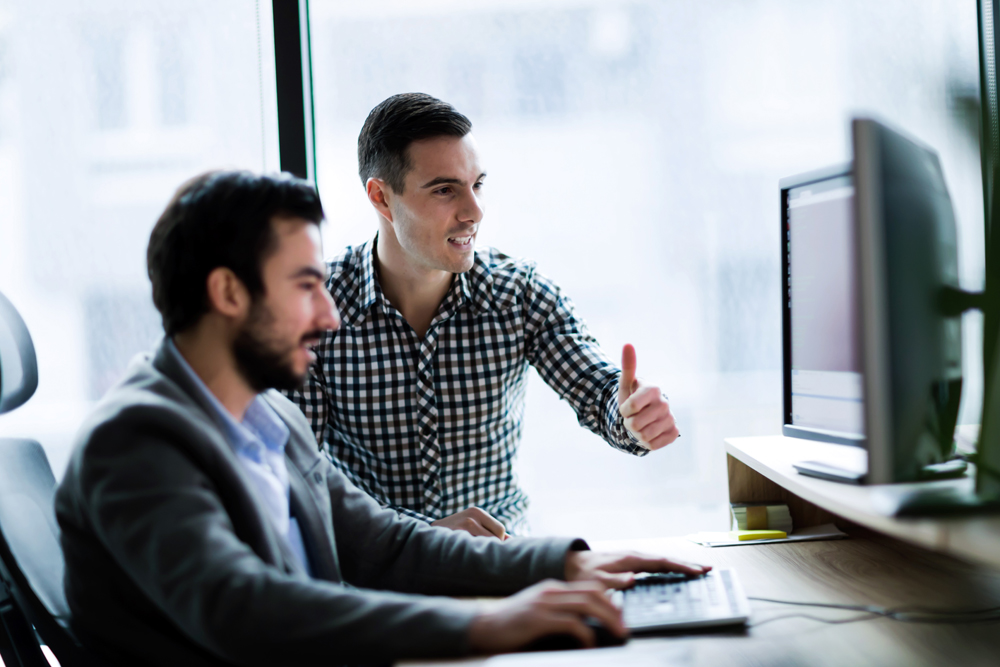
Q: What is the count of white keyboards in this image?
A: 1